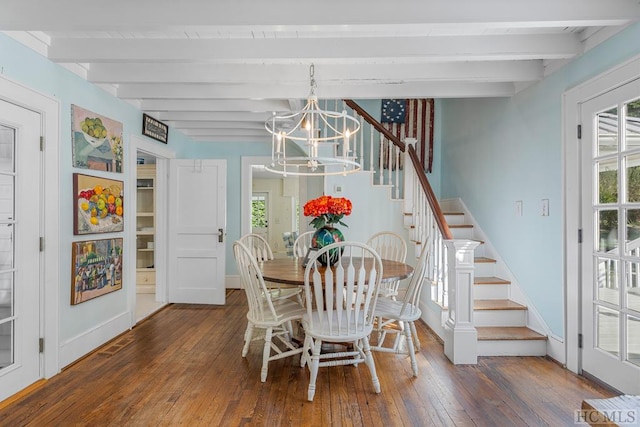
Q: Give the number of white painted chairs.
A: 6